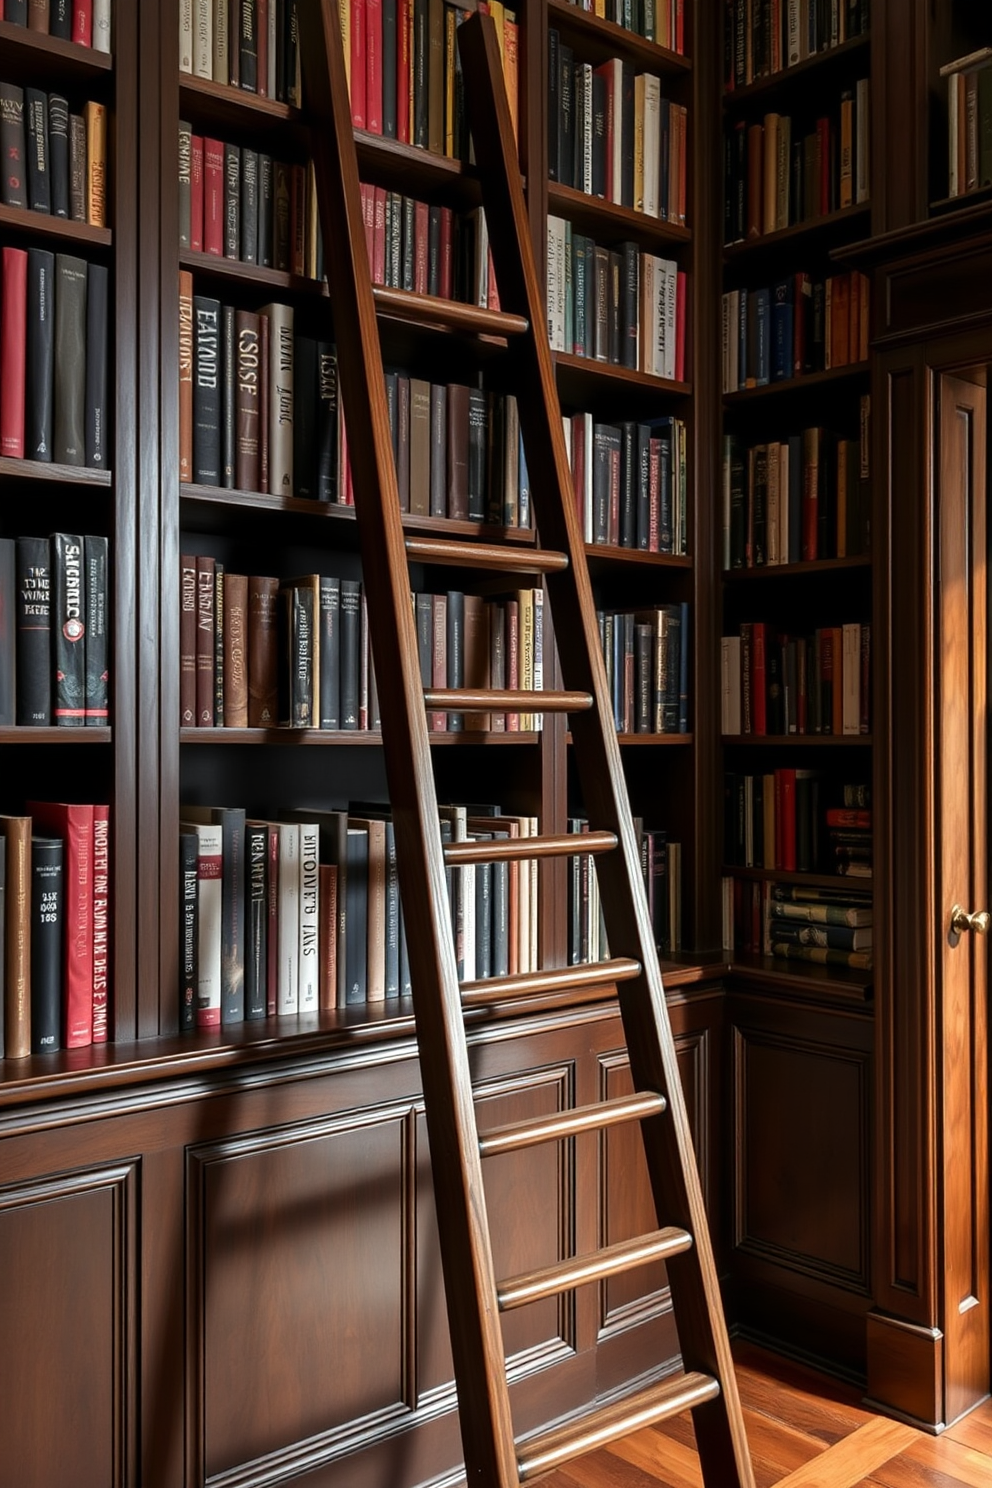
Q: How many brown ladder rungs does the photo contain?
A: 8